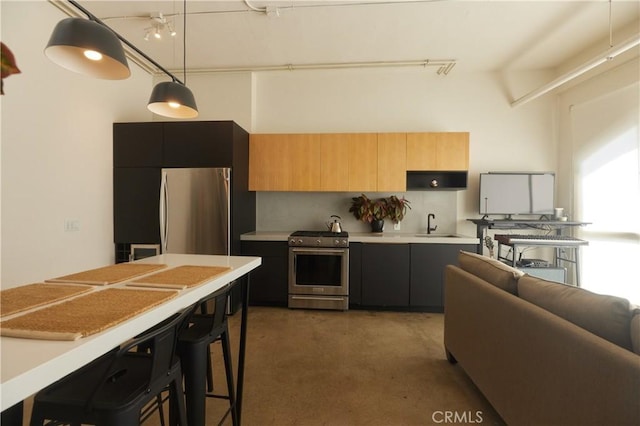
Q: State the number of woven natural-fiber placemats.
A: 4